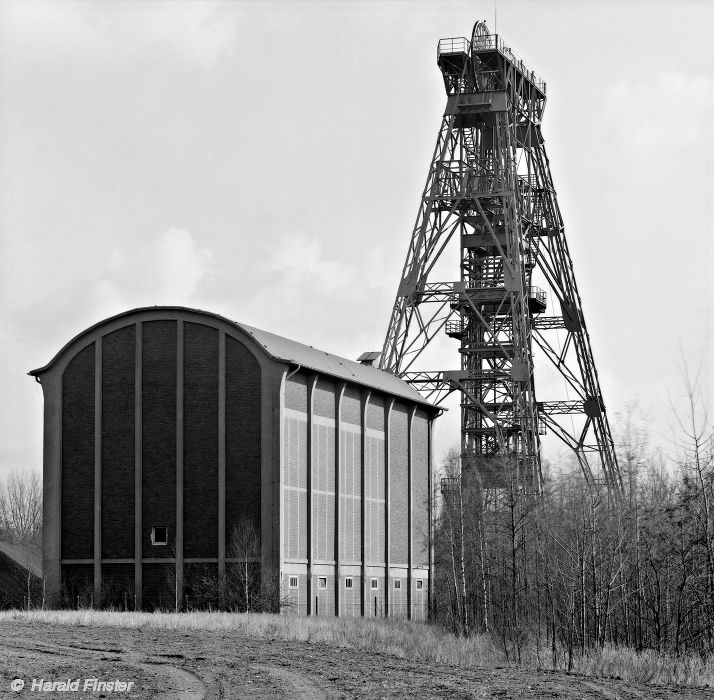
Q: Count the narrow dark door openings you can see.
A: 2